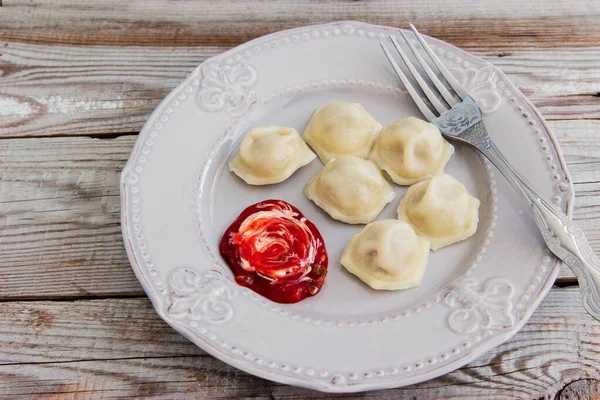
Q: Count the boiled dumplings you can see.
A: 6